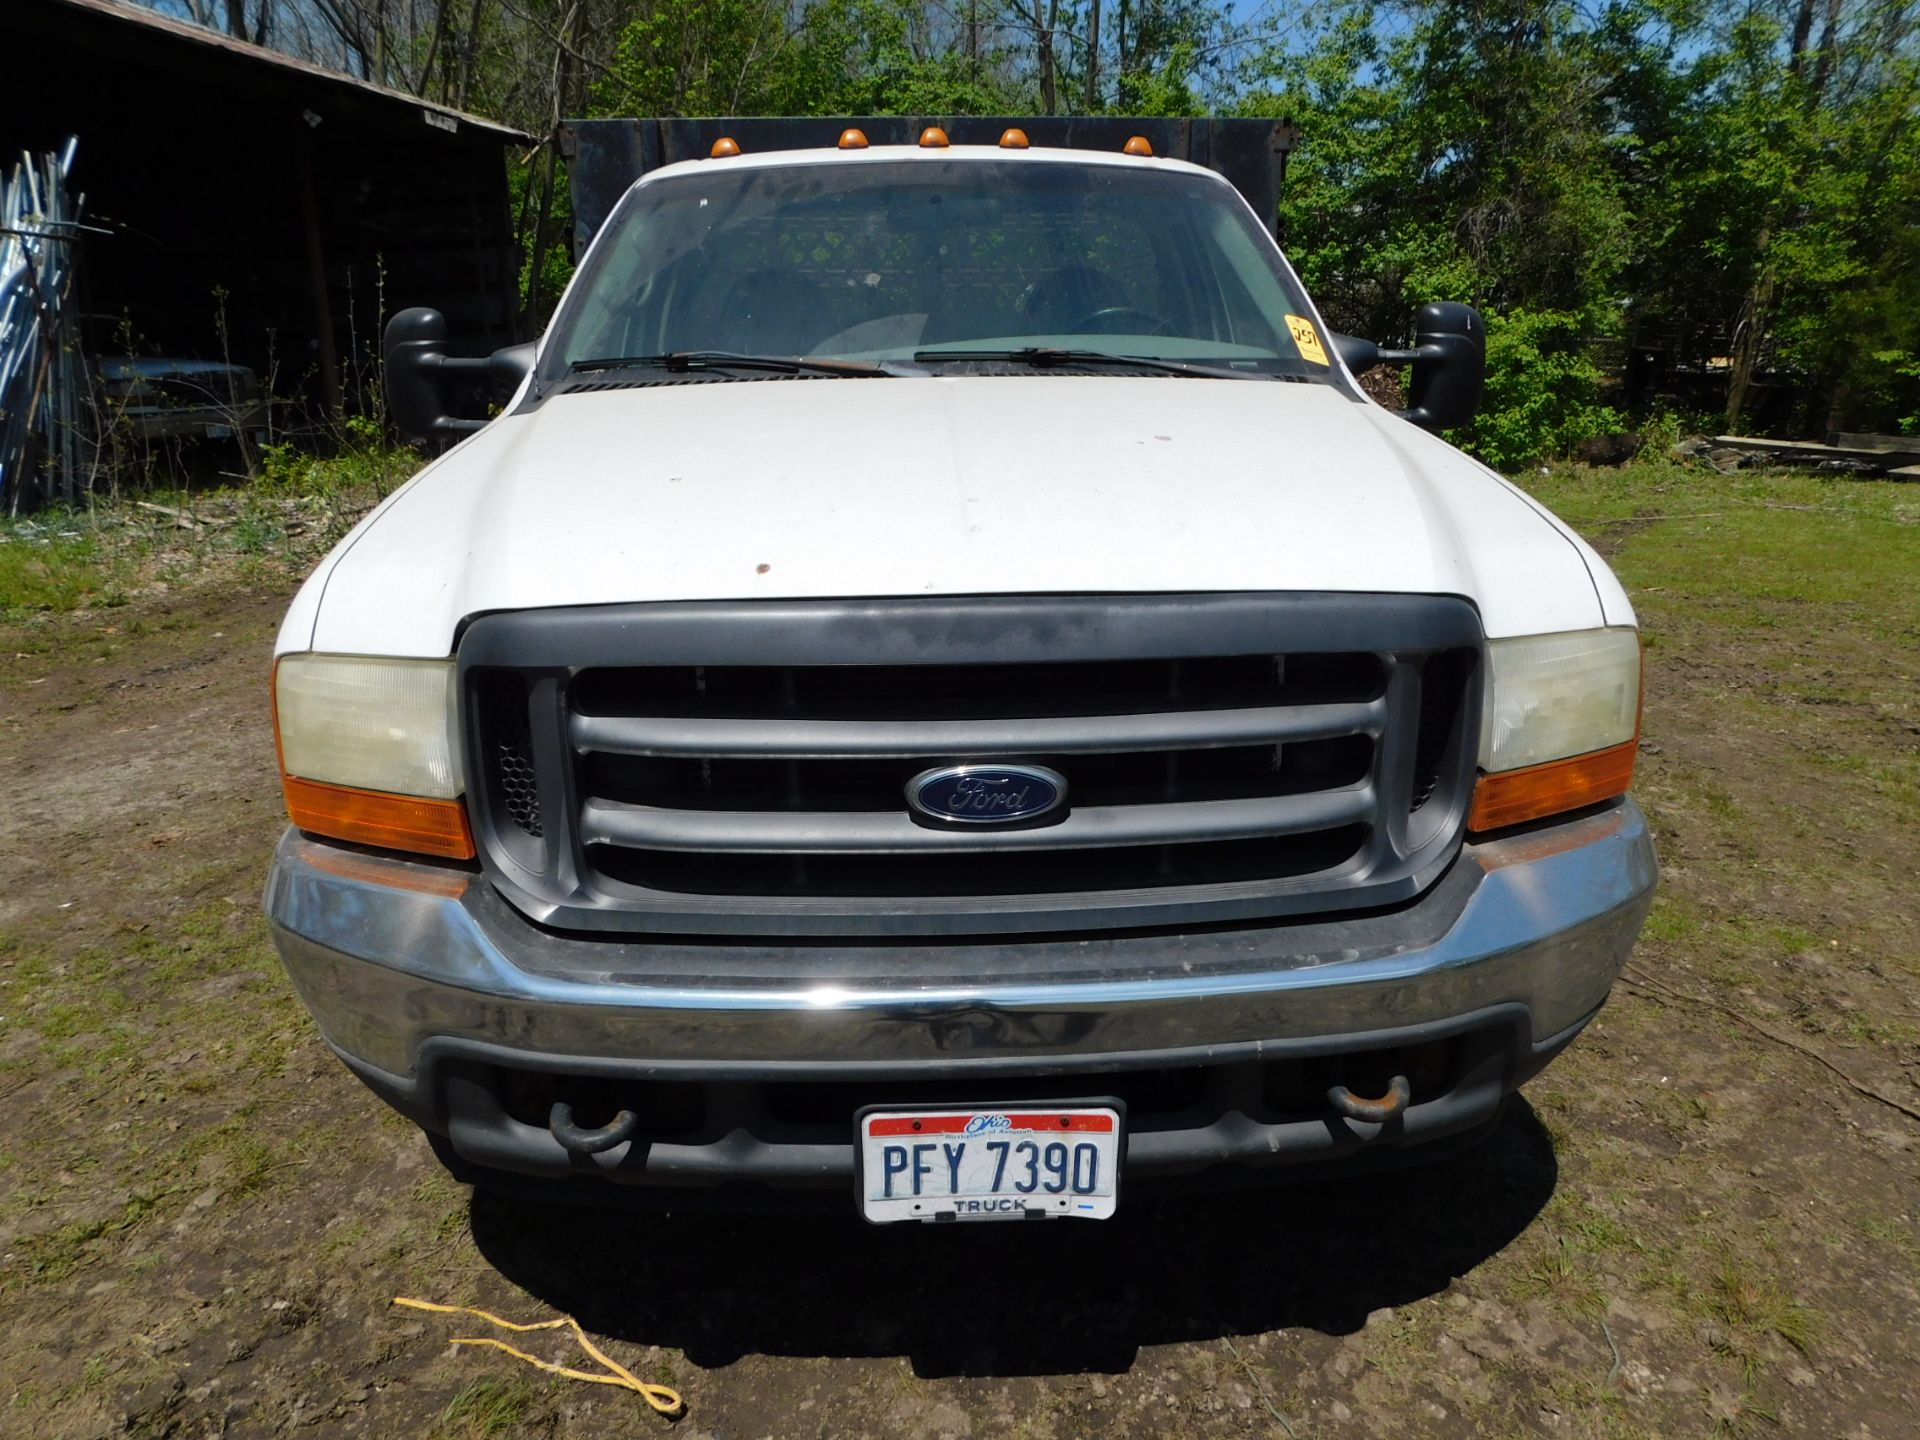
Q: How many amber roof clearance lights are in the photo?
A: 5